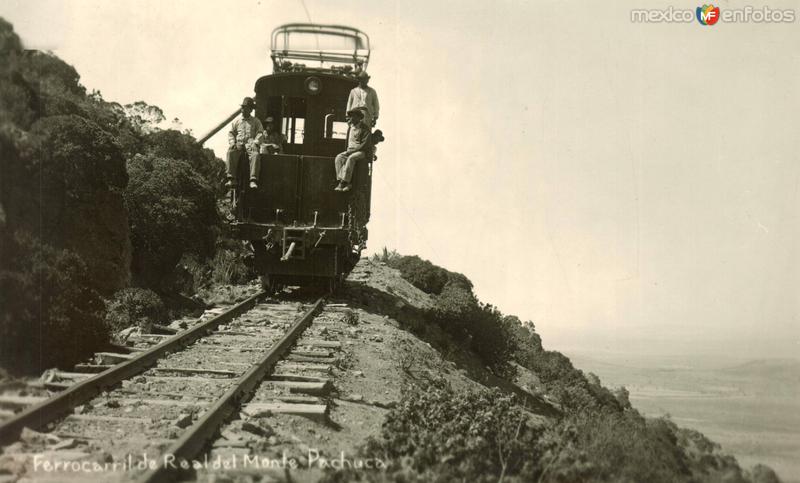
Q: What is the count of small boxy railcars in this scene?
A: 1